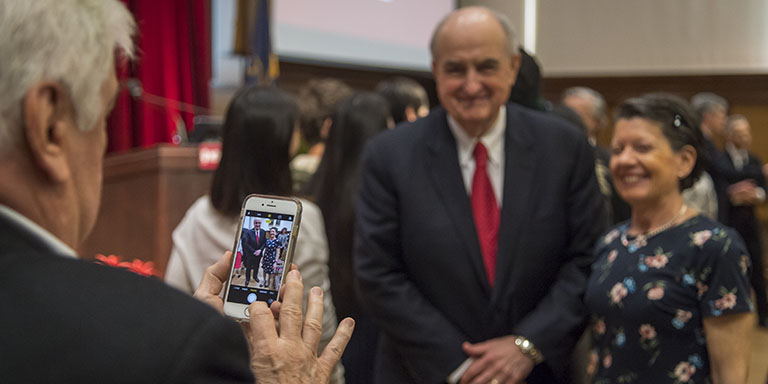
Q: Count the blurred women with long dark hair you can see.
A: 2